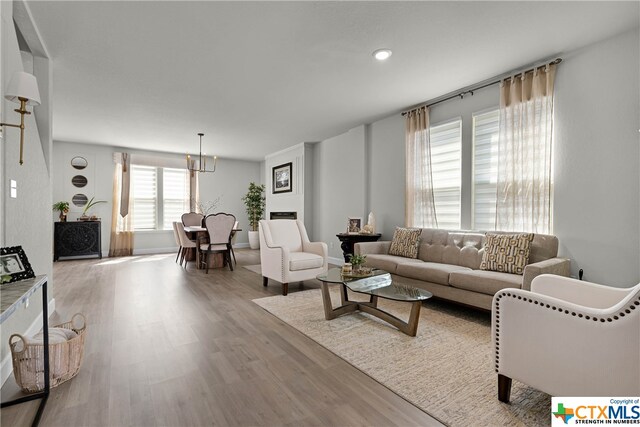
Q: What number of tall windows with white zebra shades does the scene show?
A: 4